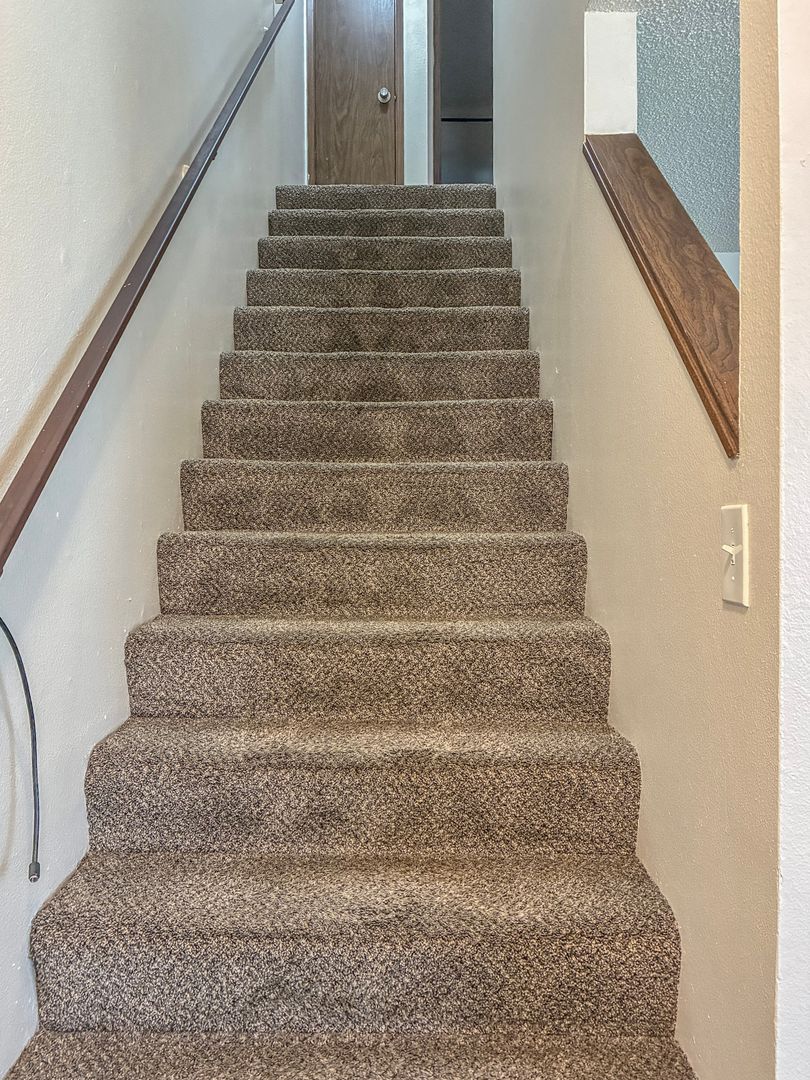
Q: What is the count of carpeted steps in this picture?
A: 13